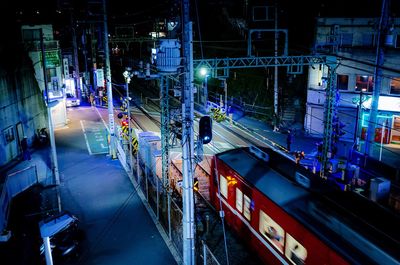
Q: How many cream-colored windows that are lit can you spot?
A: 5